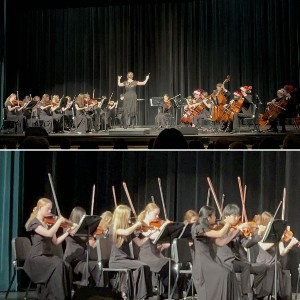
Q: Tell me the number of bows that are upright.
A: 13